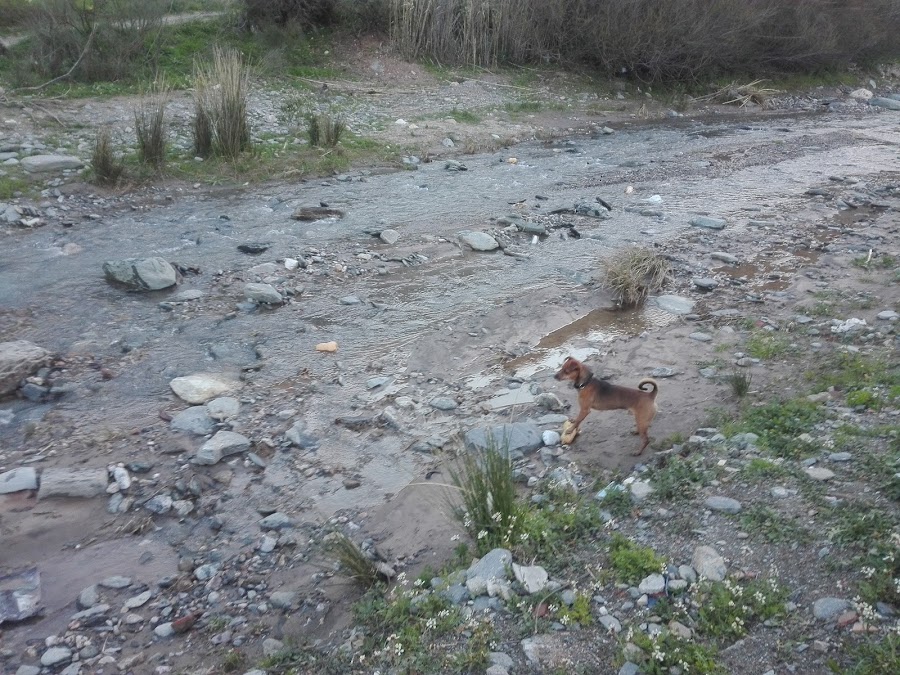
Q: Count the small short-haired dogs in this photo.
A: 1